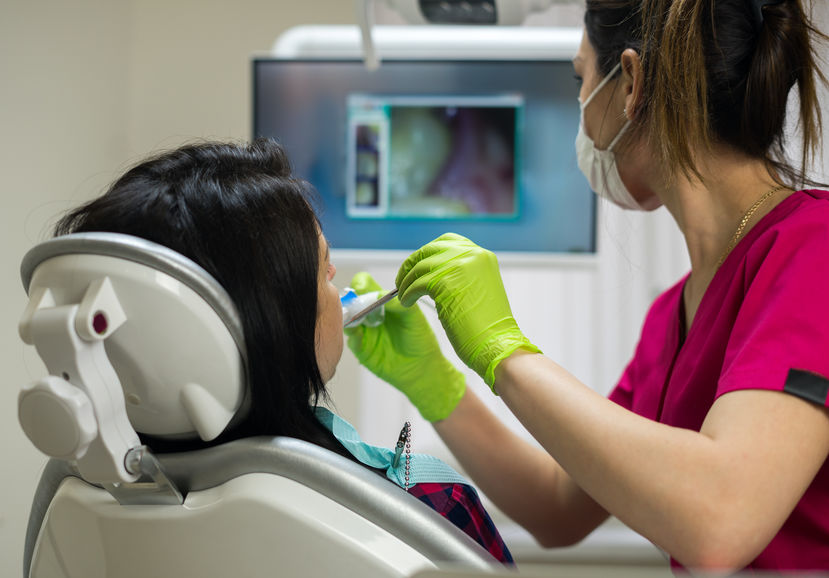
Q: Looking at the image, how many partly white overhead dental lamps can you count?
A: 1